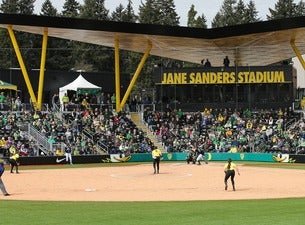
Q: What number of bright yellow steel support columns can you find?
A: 5